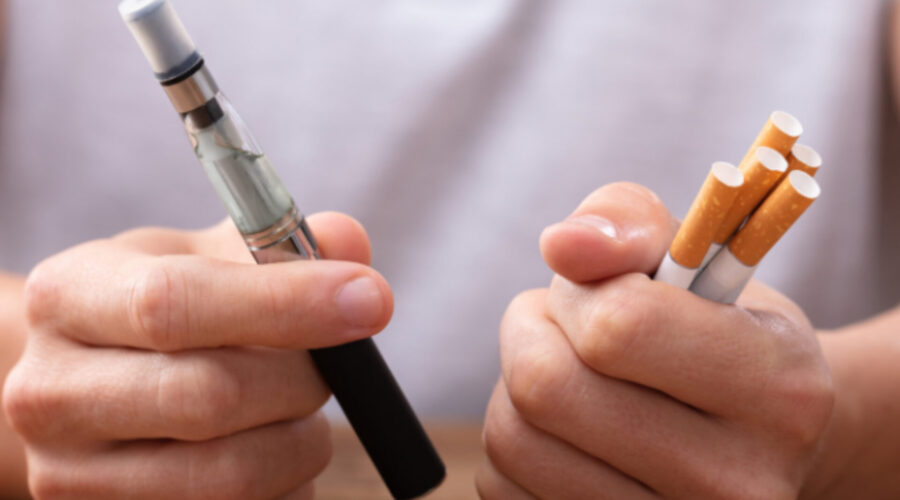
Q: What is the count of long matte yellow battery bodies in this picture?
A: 0